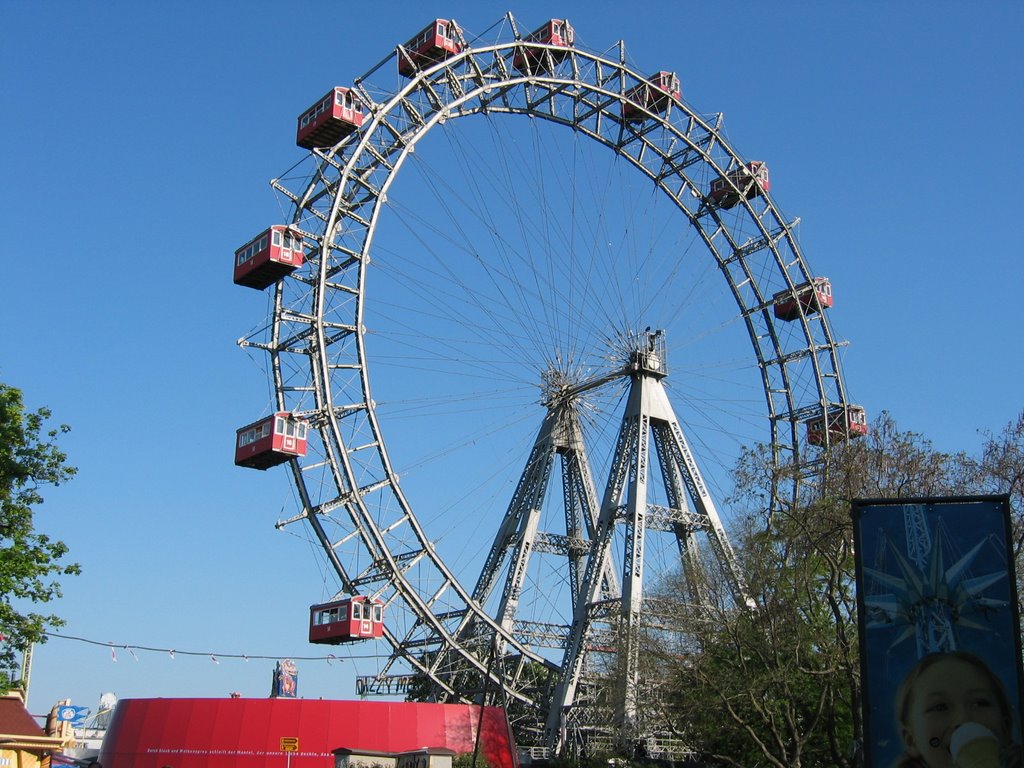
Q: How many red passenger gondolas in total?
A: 10